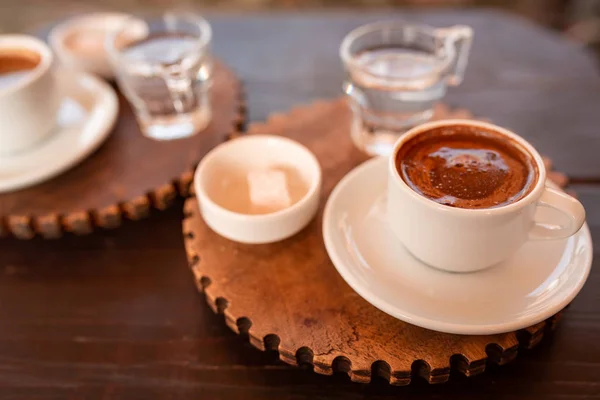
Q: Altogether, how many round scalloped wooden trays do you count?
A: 2